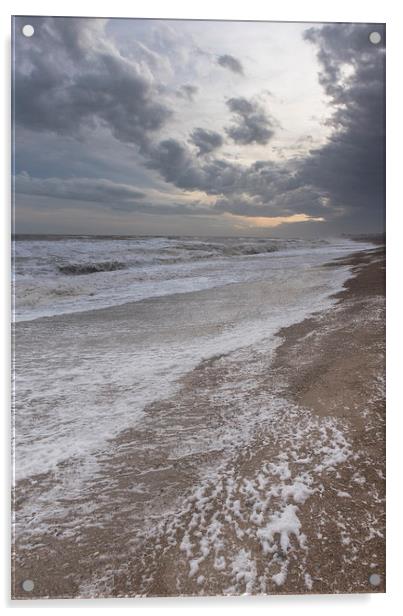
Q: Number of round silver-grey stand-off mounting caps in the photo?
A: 4